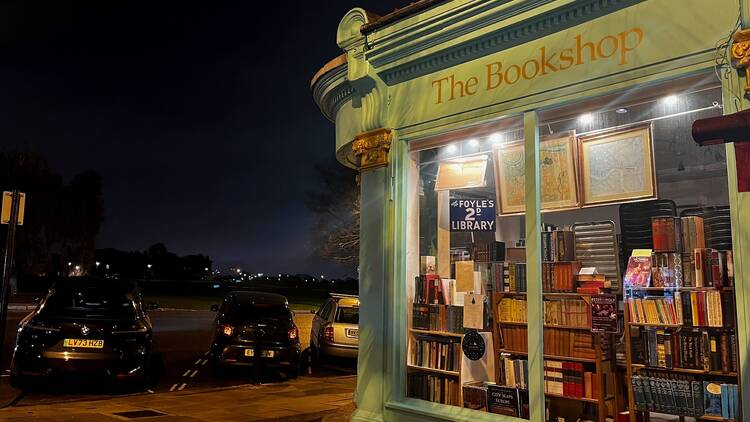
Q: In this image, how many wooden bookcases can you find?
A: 3